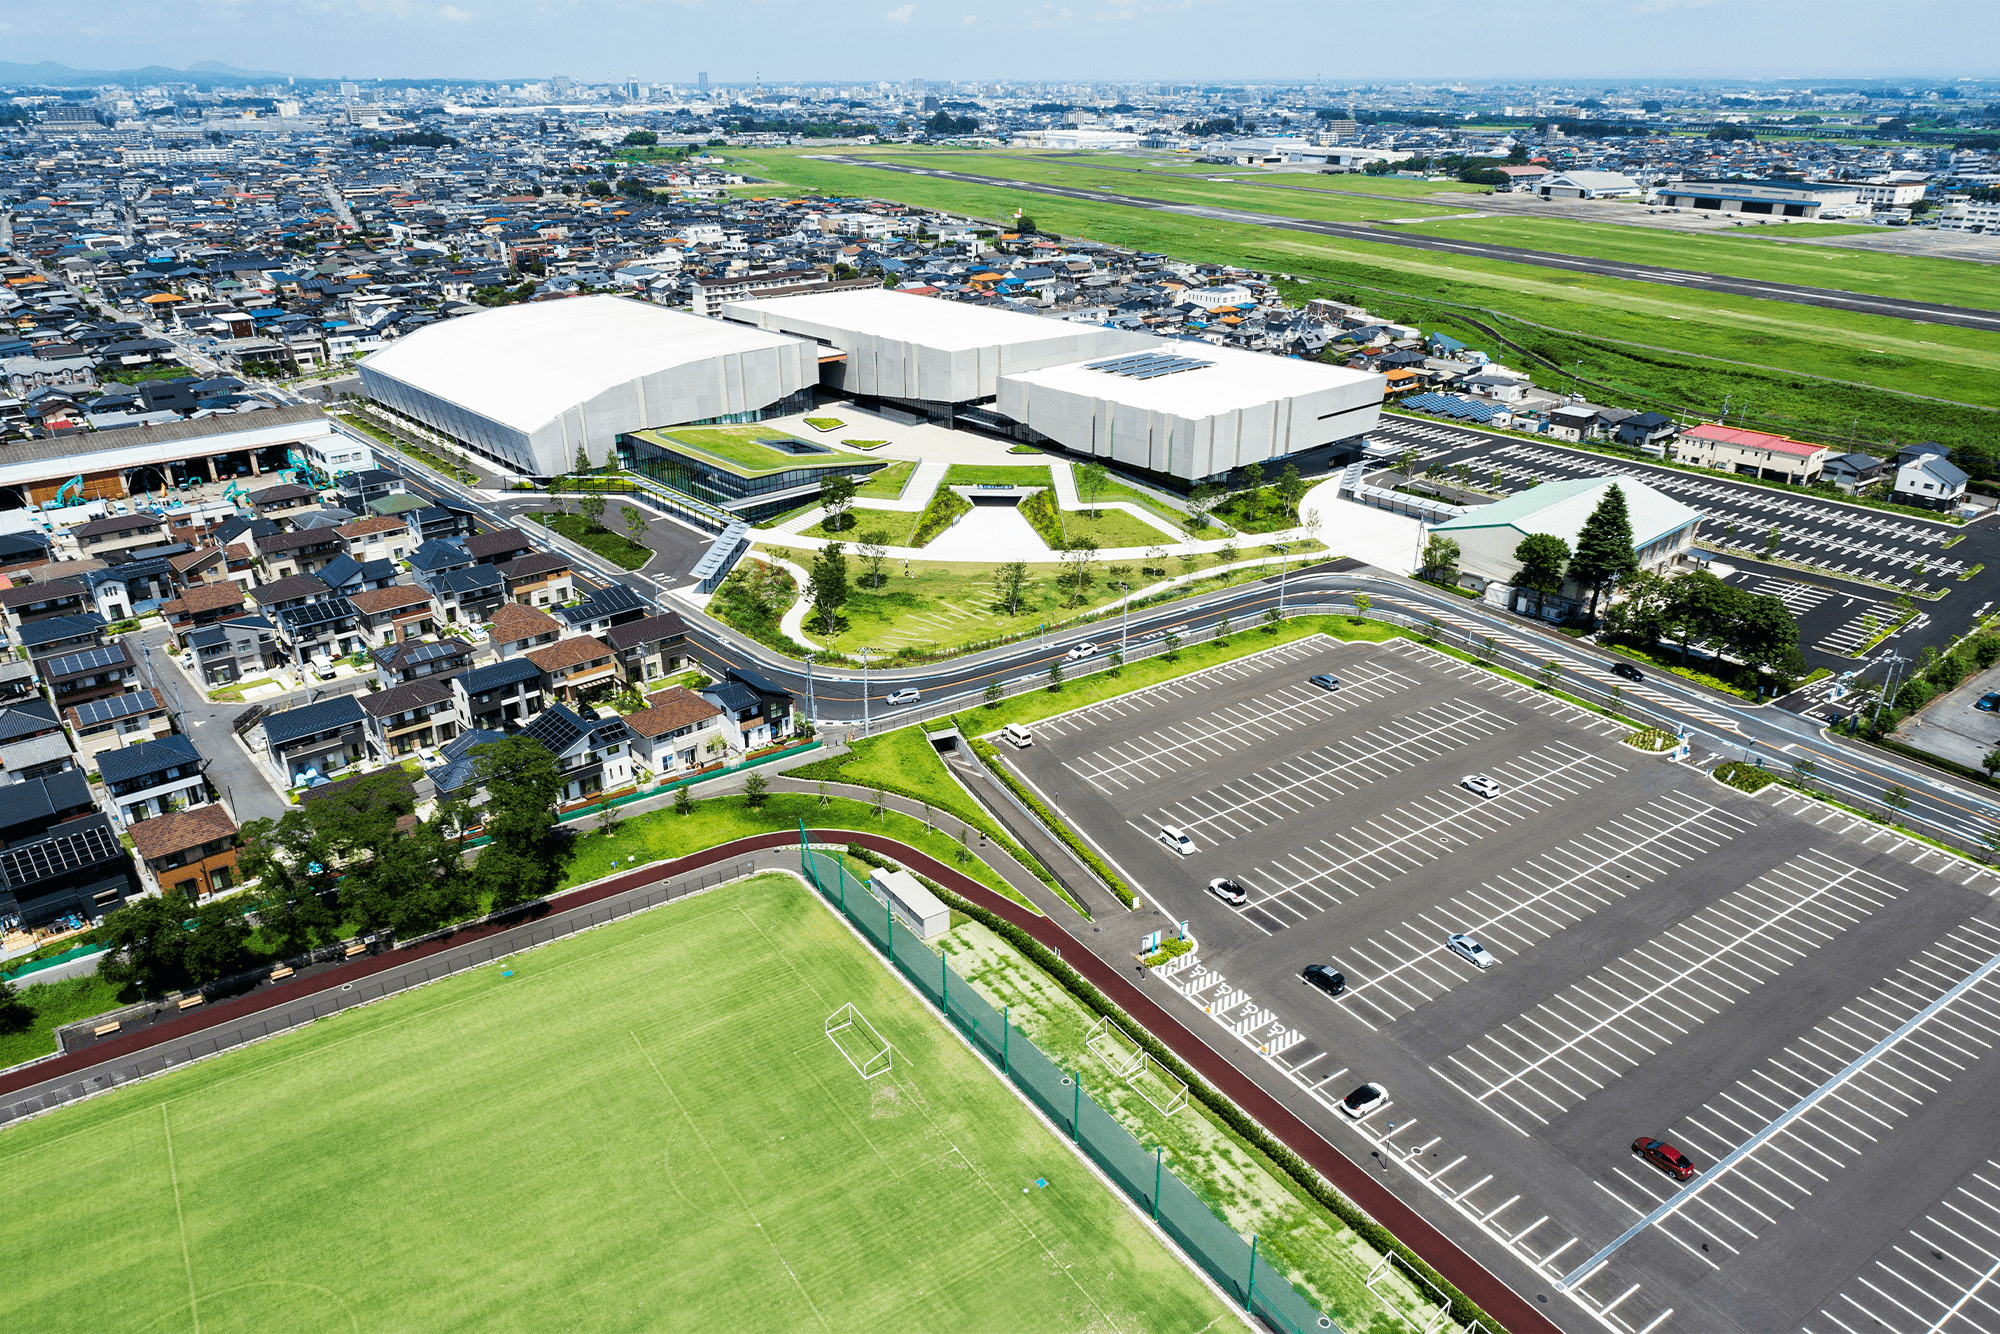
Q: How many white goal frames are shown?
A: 5